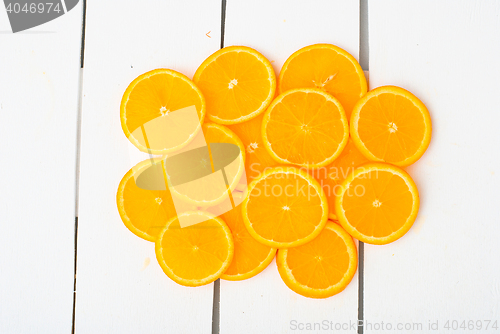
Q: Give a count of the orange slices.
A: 14